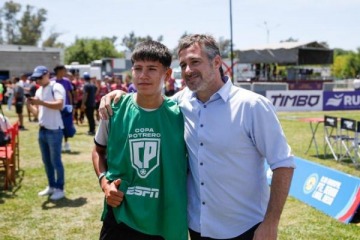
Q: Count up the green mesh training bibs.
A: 1